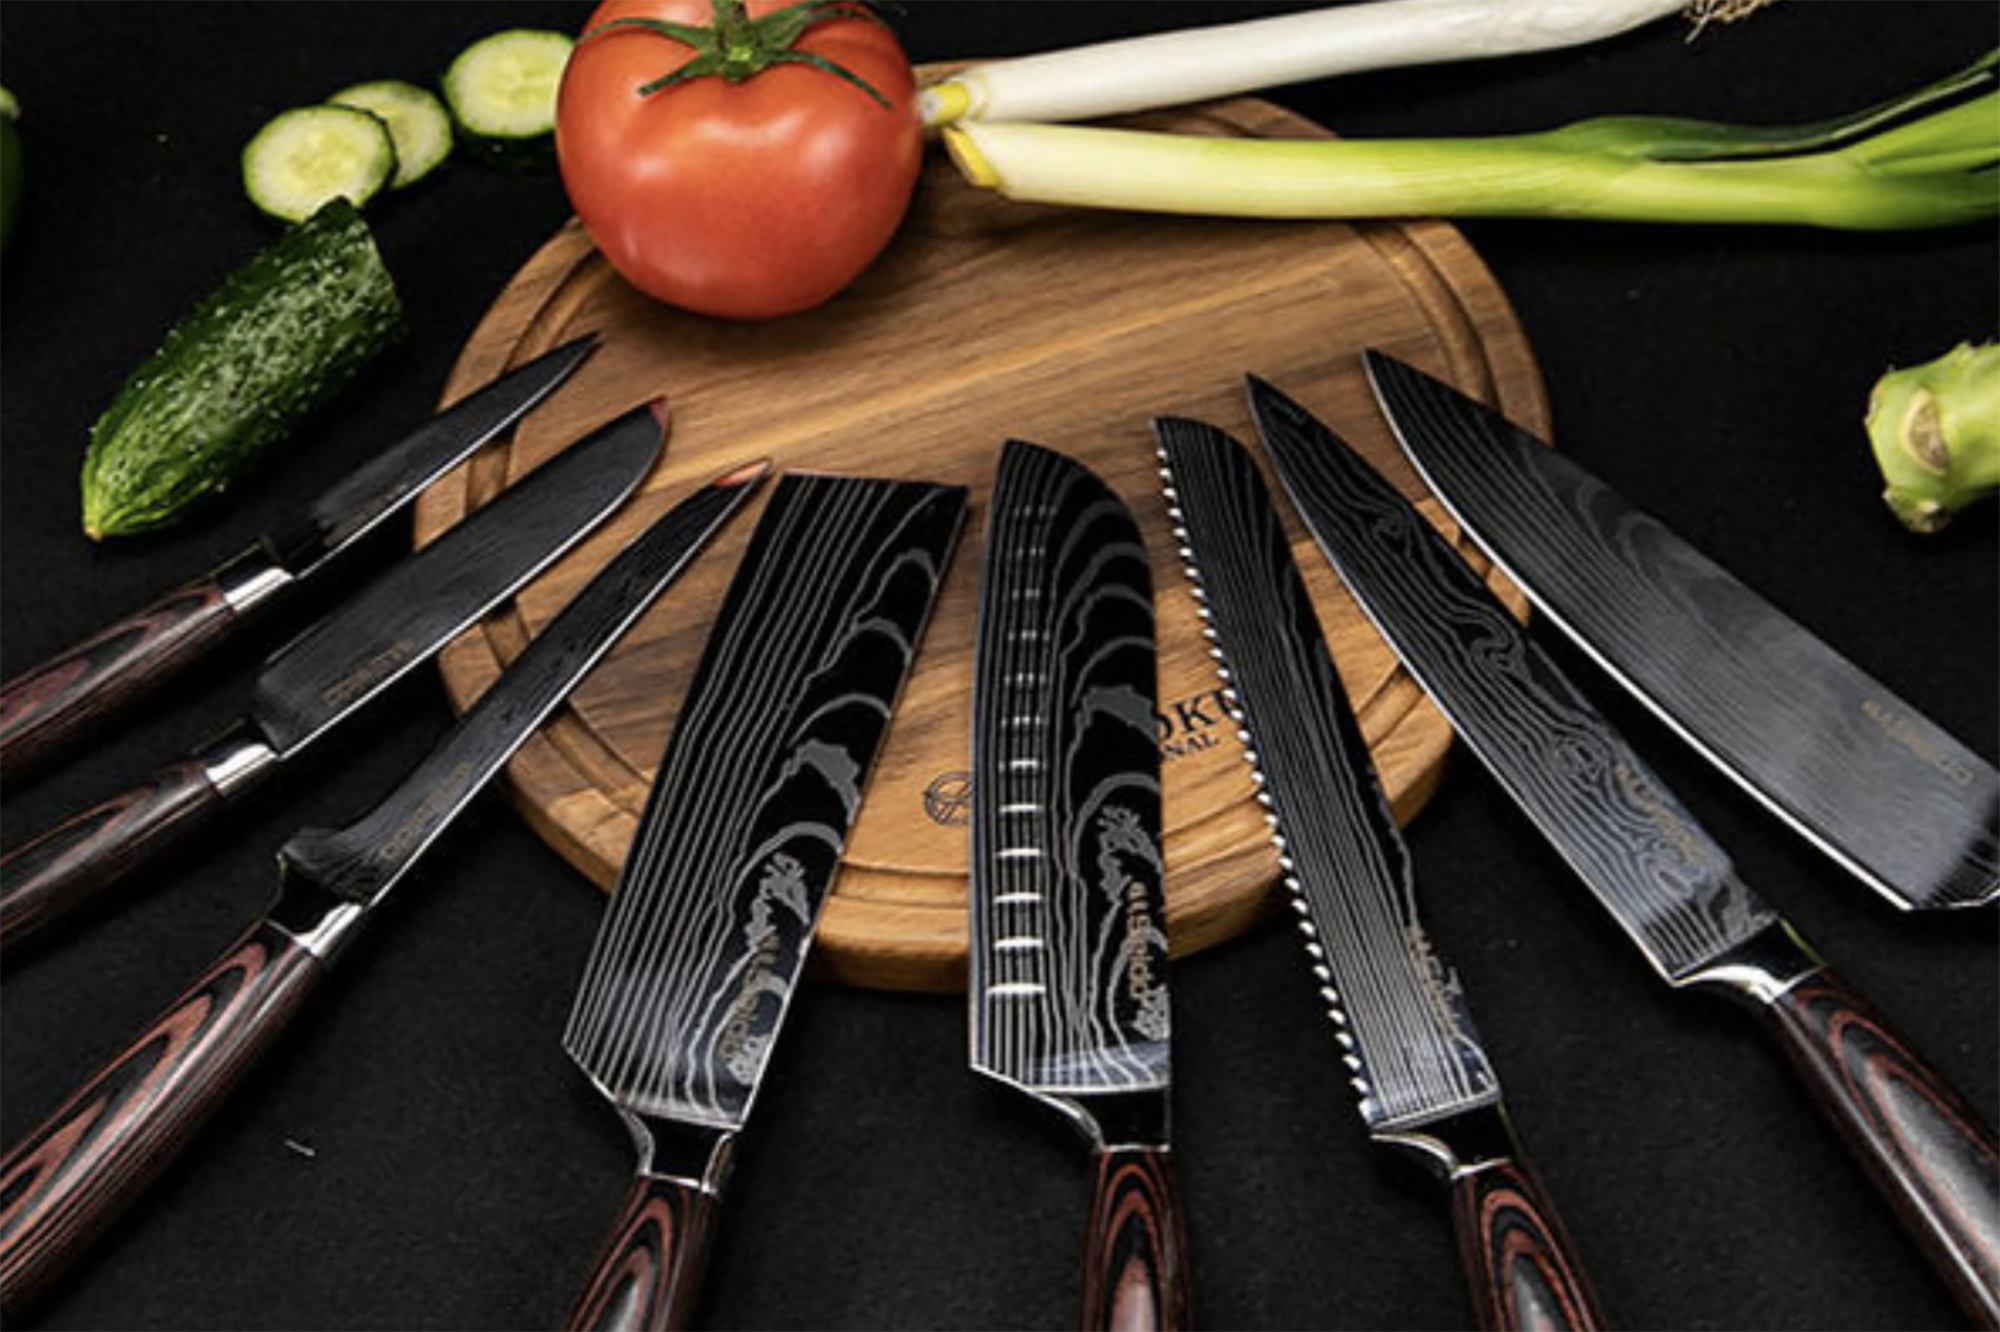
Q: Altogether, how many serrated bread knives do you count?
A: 1